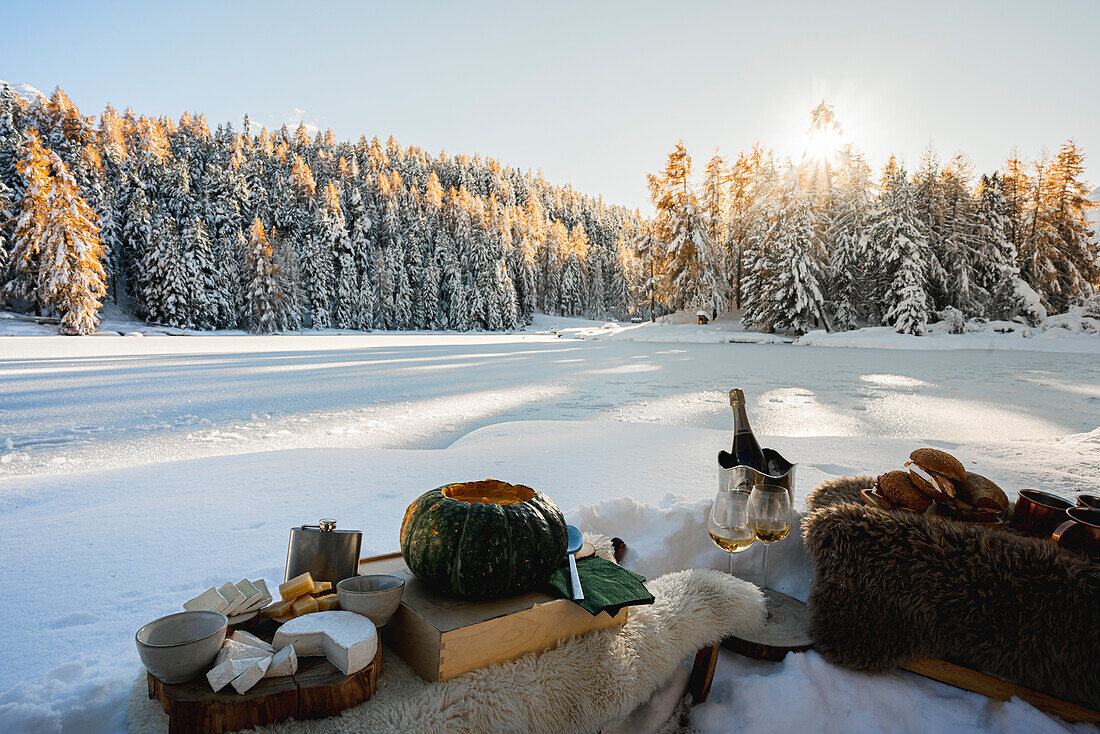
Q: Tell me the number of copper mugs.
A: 3